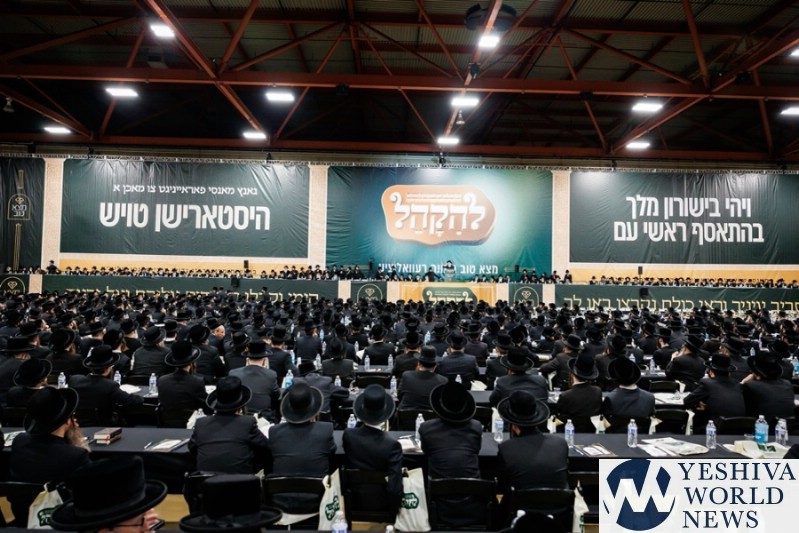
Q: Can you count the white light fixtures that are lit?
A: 12